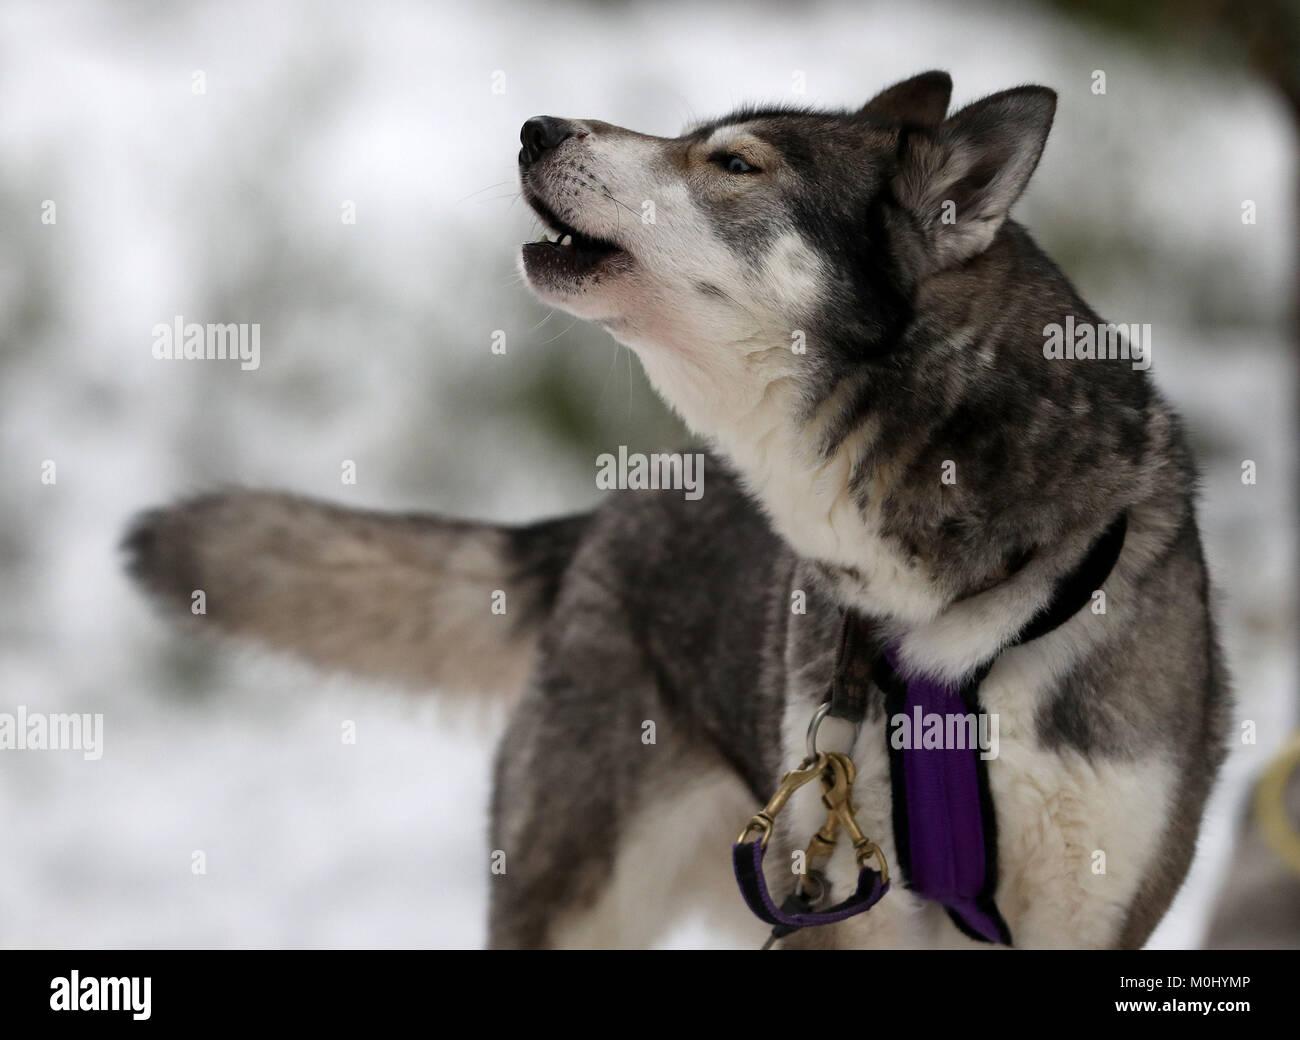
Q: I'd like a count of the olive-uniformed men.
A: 0